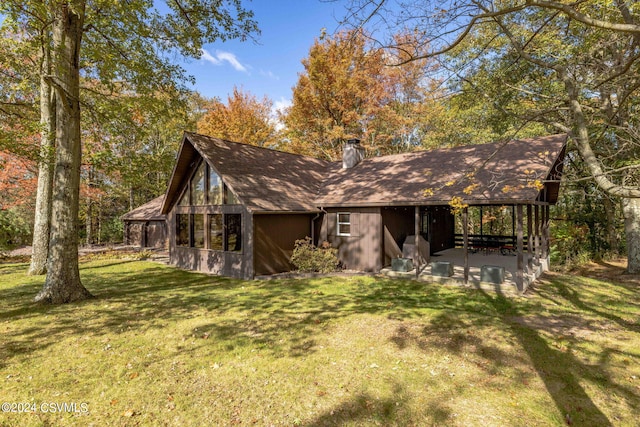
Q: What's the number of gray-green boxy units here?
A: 3